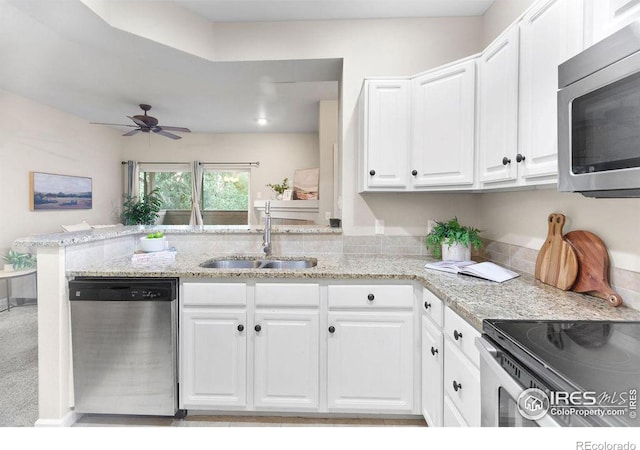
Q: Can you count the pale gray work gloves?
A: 0